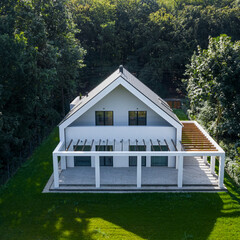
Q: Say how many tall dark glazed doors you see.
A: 4